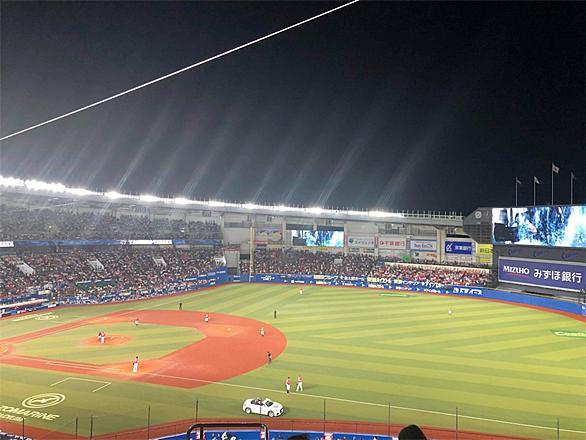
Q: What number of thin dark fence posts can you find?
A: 10